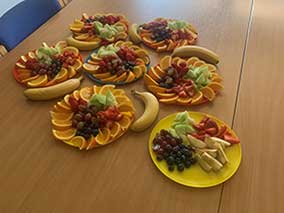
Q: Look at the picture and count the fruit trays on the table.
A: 7